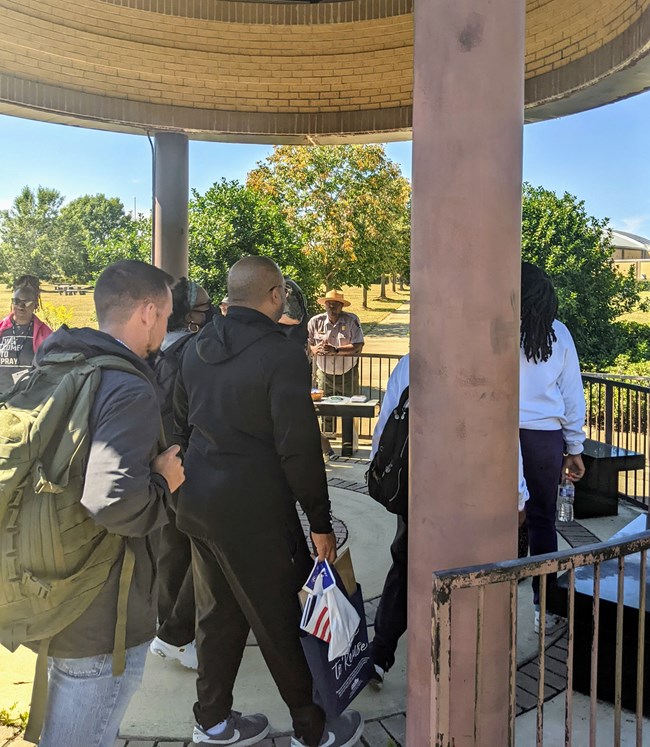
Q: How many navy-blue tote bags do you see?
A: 1